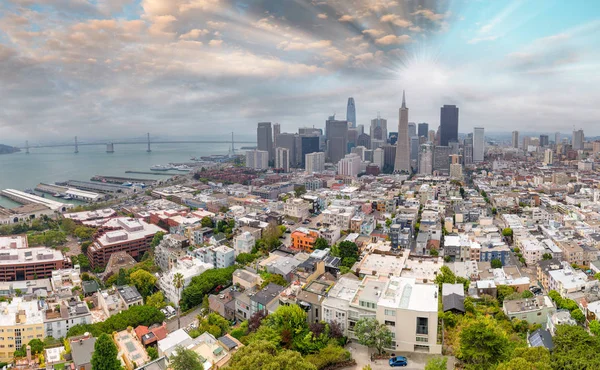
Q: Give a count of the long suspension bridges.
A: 1